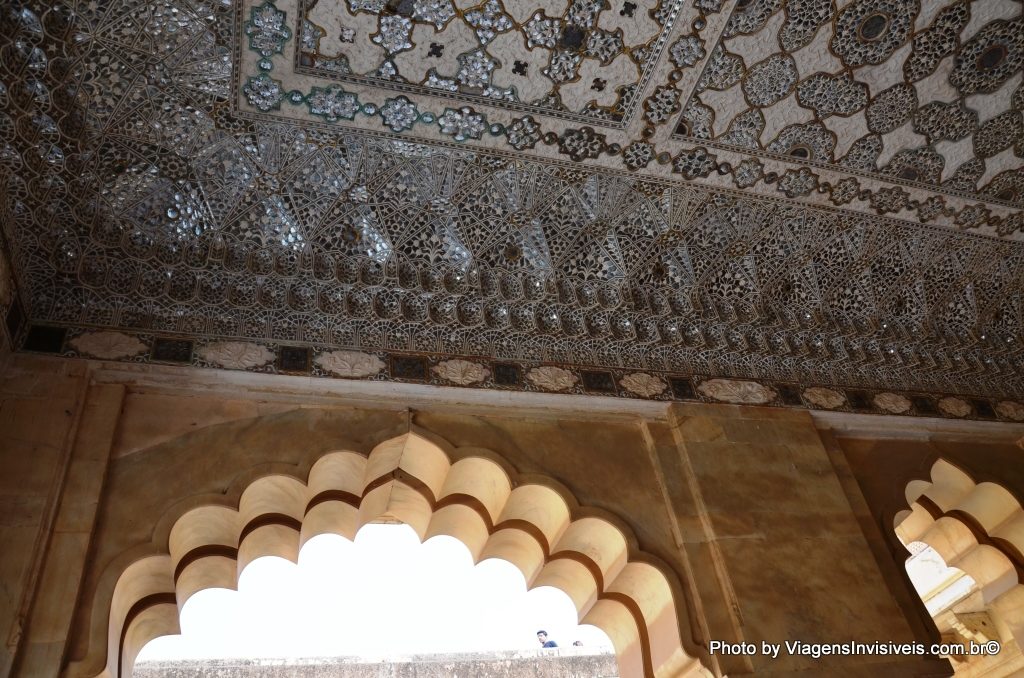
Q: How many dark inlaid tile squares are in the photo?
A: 11